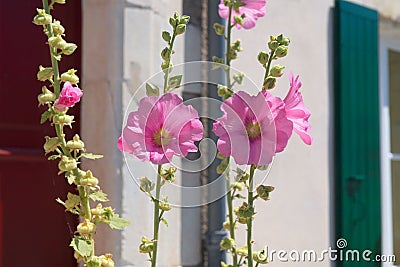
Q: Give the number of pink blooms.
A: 5